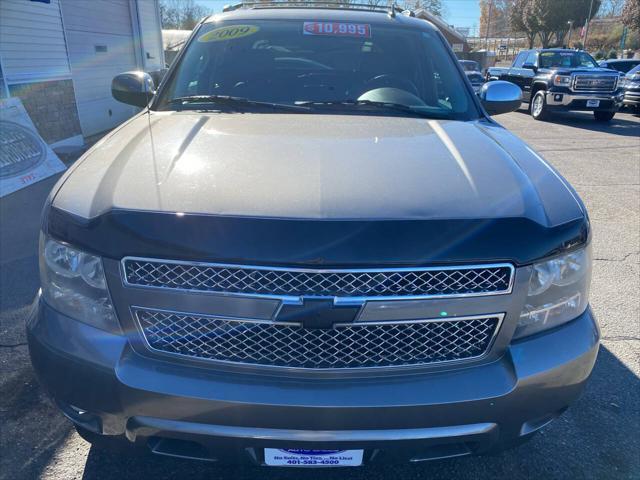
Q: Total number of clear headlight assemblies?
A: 2